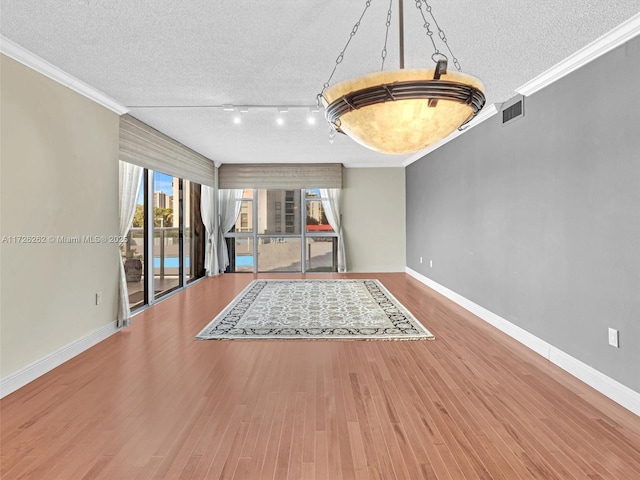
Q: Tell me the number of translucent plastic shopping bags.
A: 0